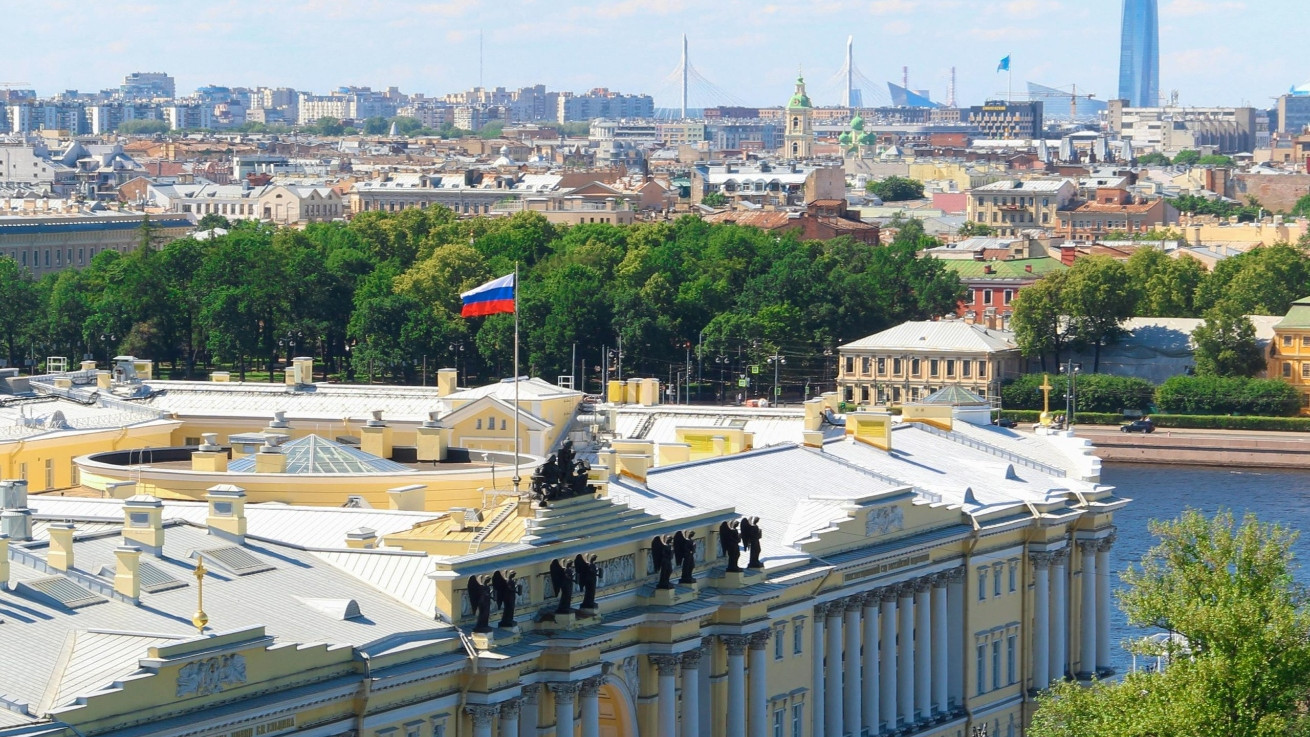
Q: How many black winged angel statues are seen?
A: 8